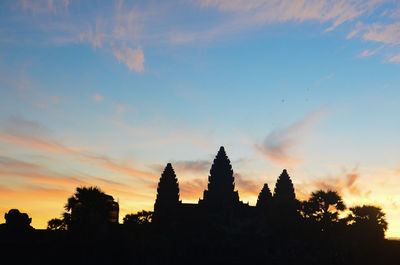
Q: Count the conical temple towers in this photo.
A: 4